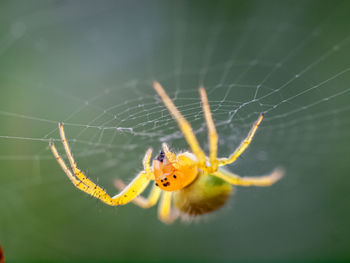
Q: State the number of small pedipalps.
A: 2